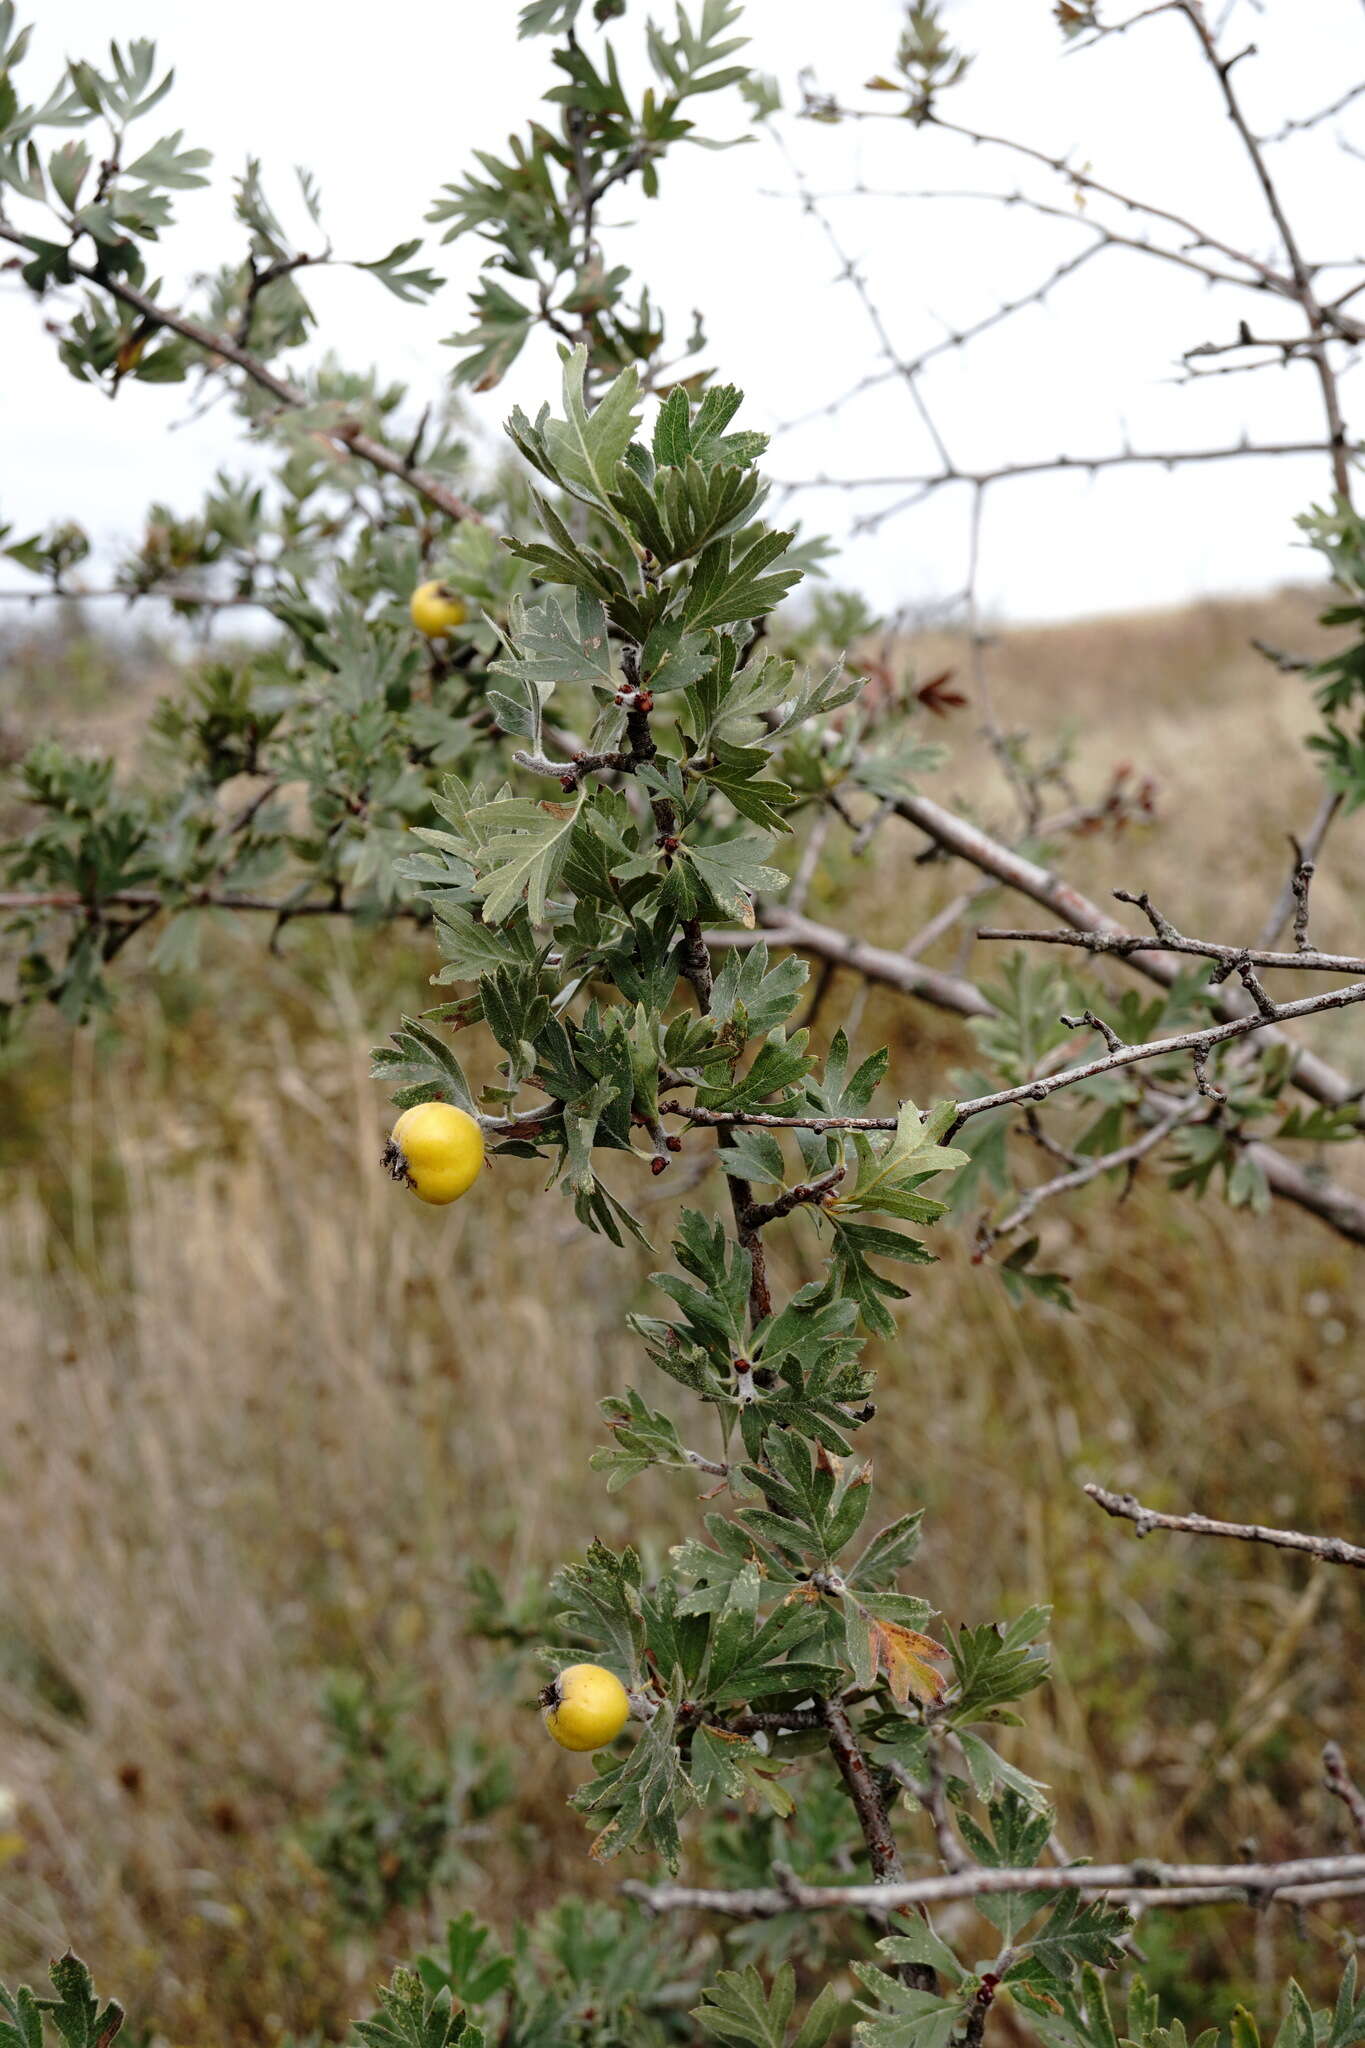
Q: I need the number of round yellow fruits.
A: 3